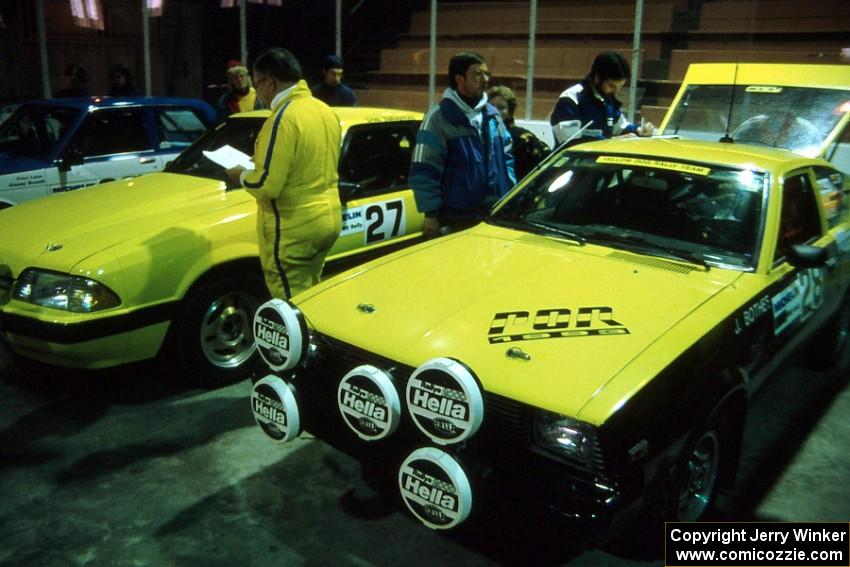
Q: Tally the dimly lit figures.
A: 2